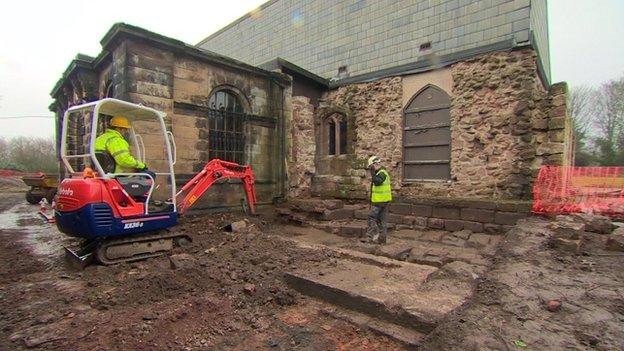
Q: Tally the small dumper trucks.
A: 1